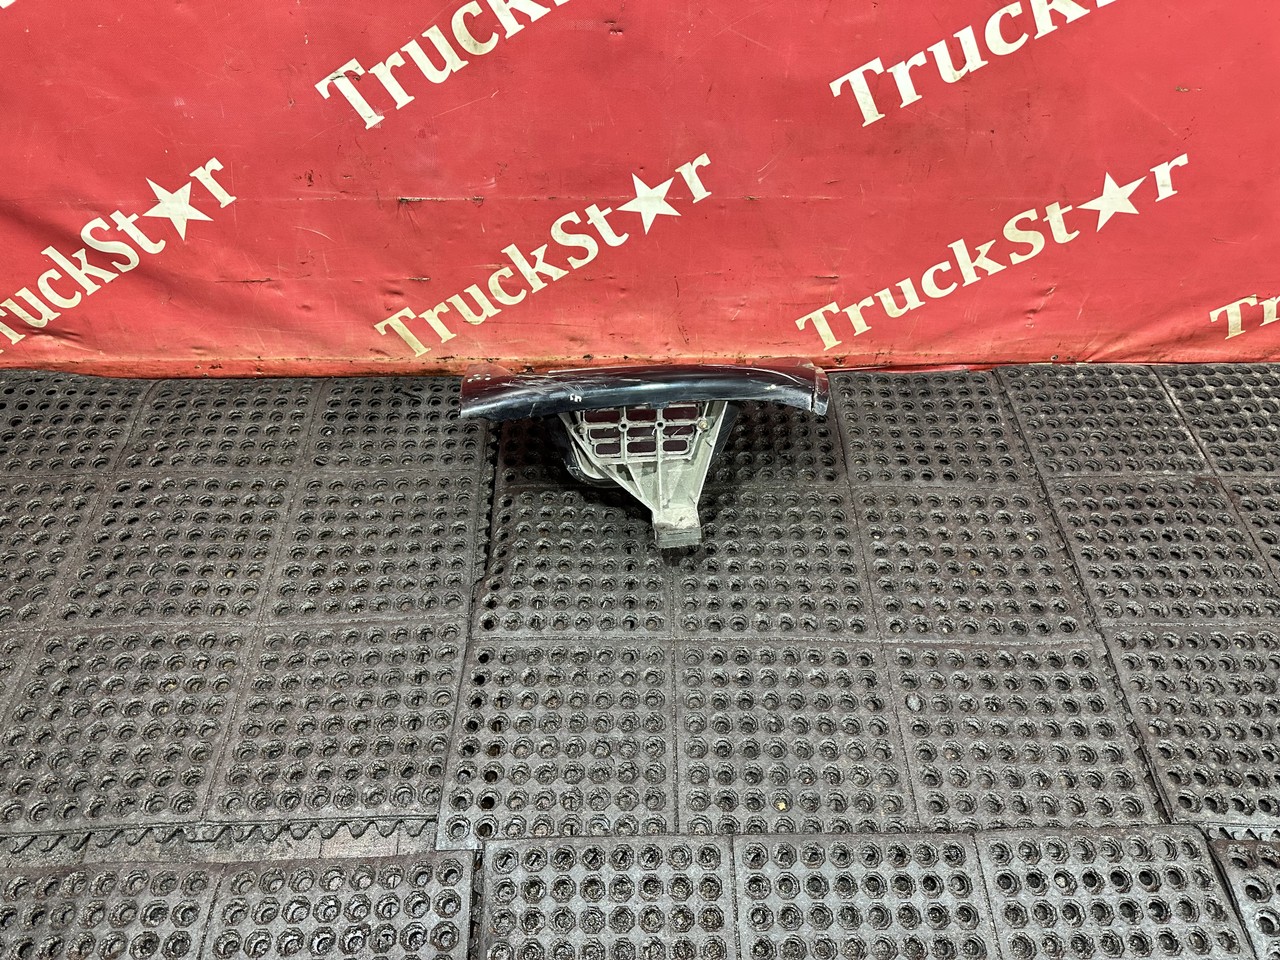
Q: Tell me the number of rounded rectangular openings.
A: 9